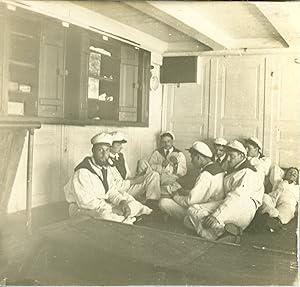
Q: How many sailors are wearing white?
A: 8